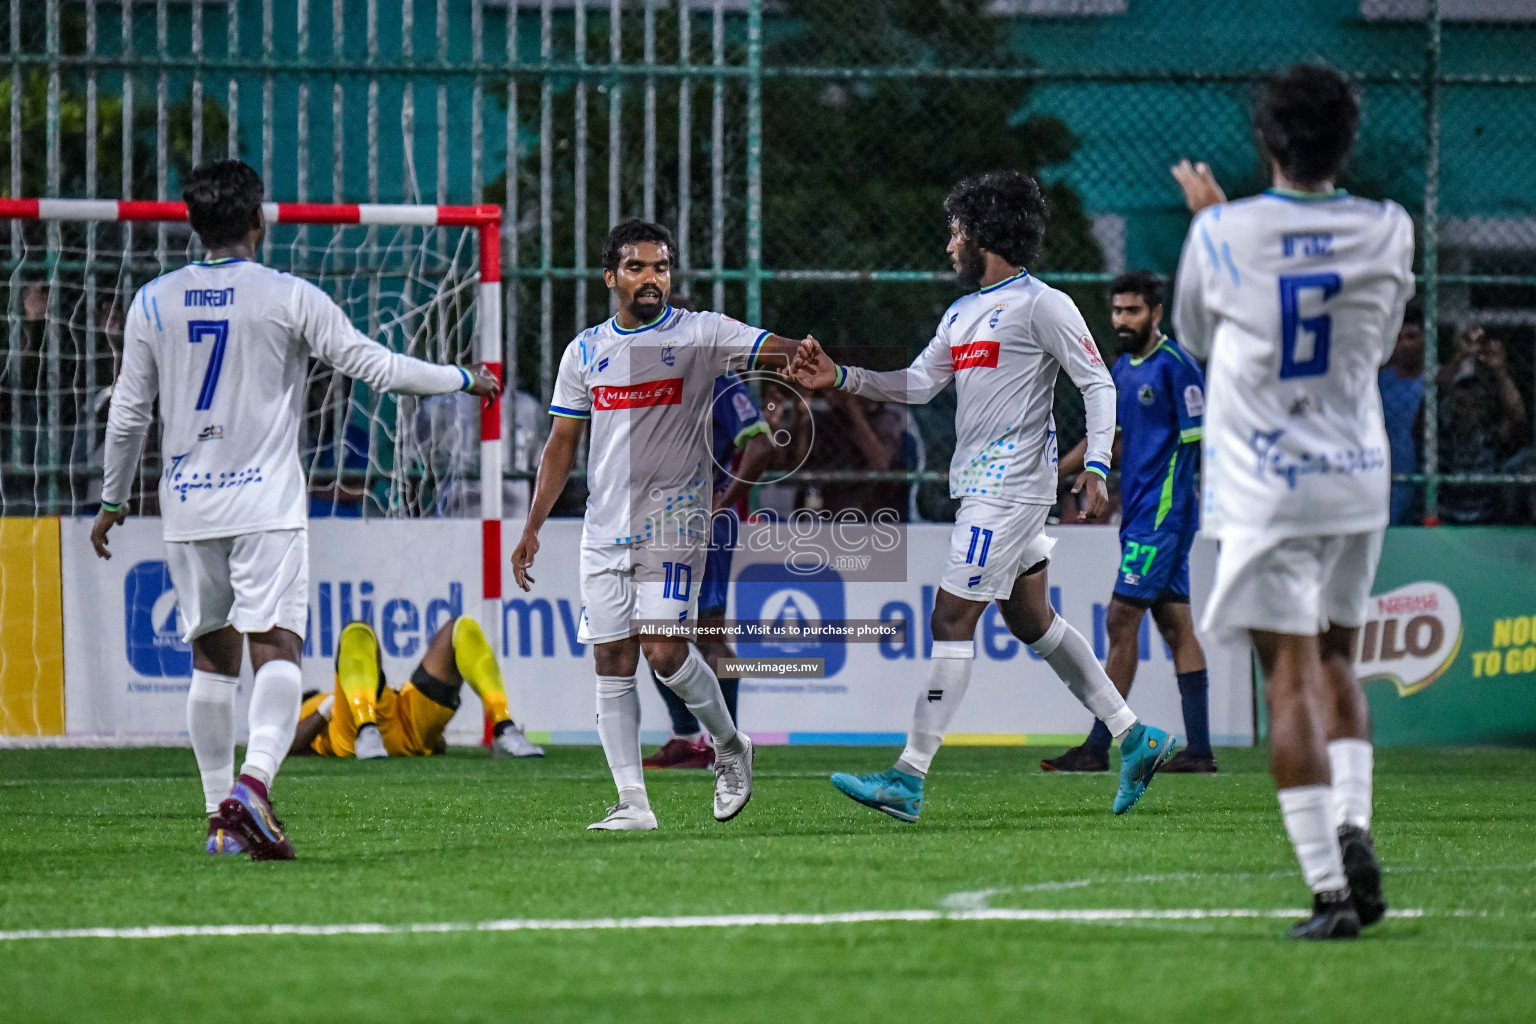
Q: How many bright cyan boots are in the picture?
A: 2